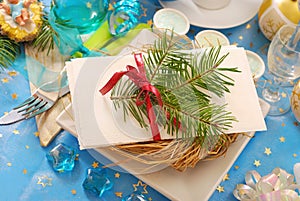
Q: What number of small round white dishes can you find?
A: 3